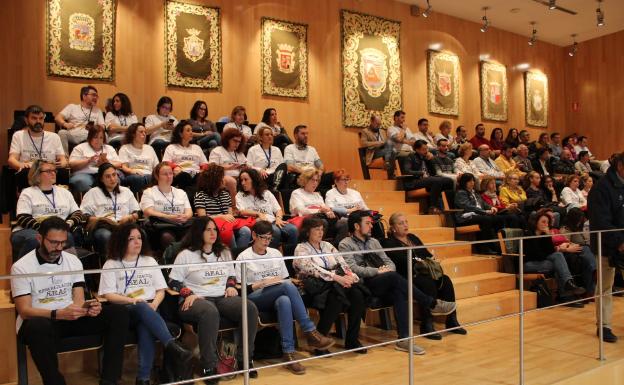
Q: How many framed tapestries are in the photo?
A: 7